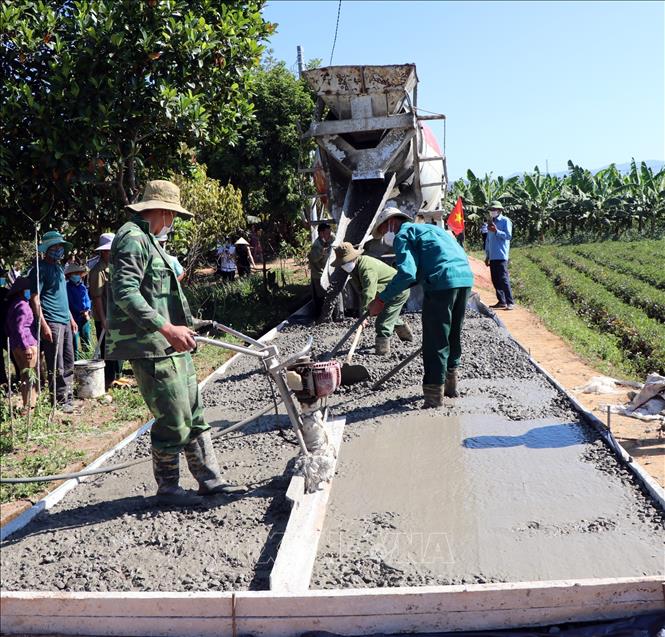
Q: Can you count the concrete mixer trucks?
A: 1